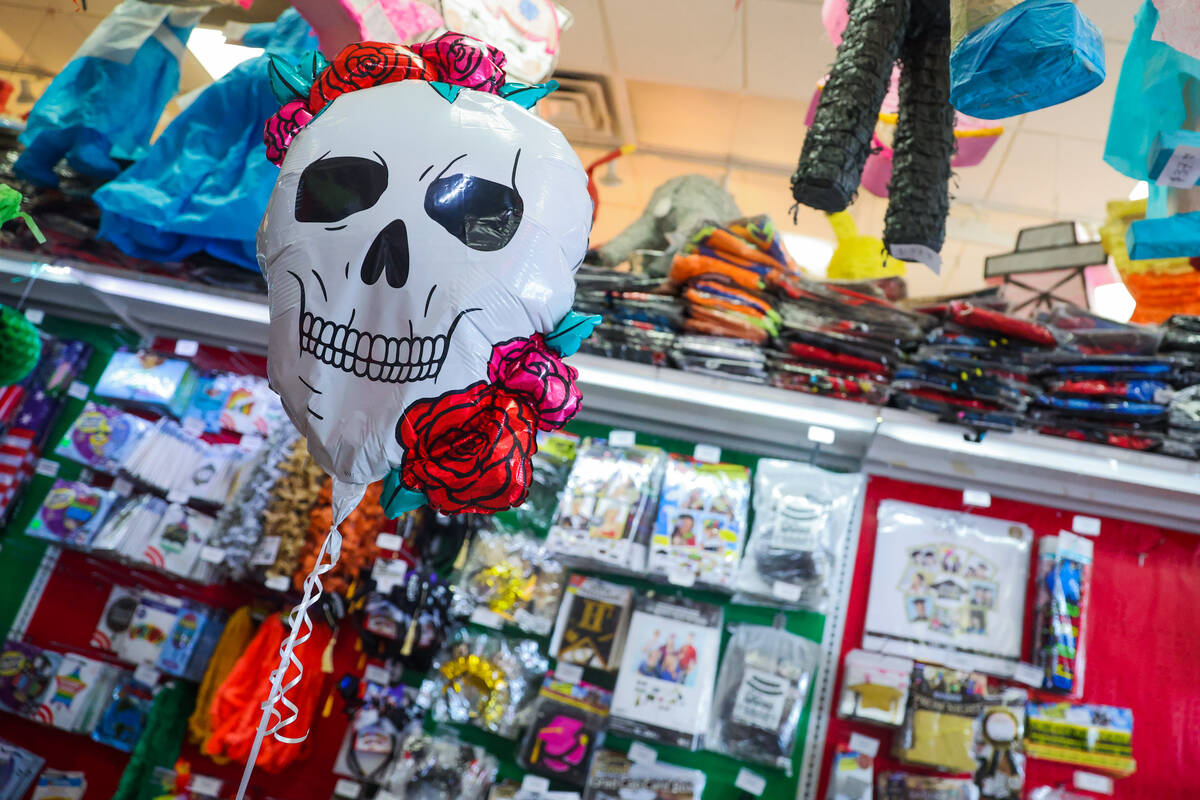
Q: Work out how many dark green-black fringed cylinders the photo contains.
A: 2